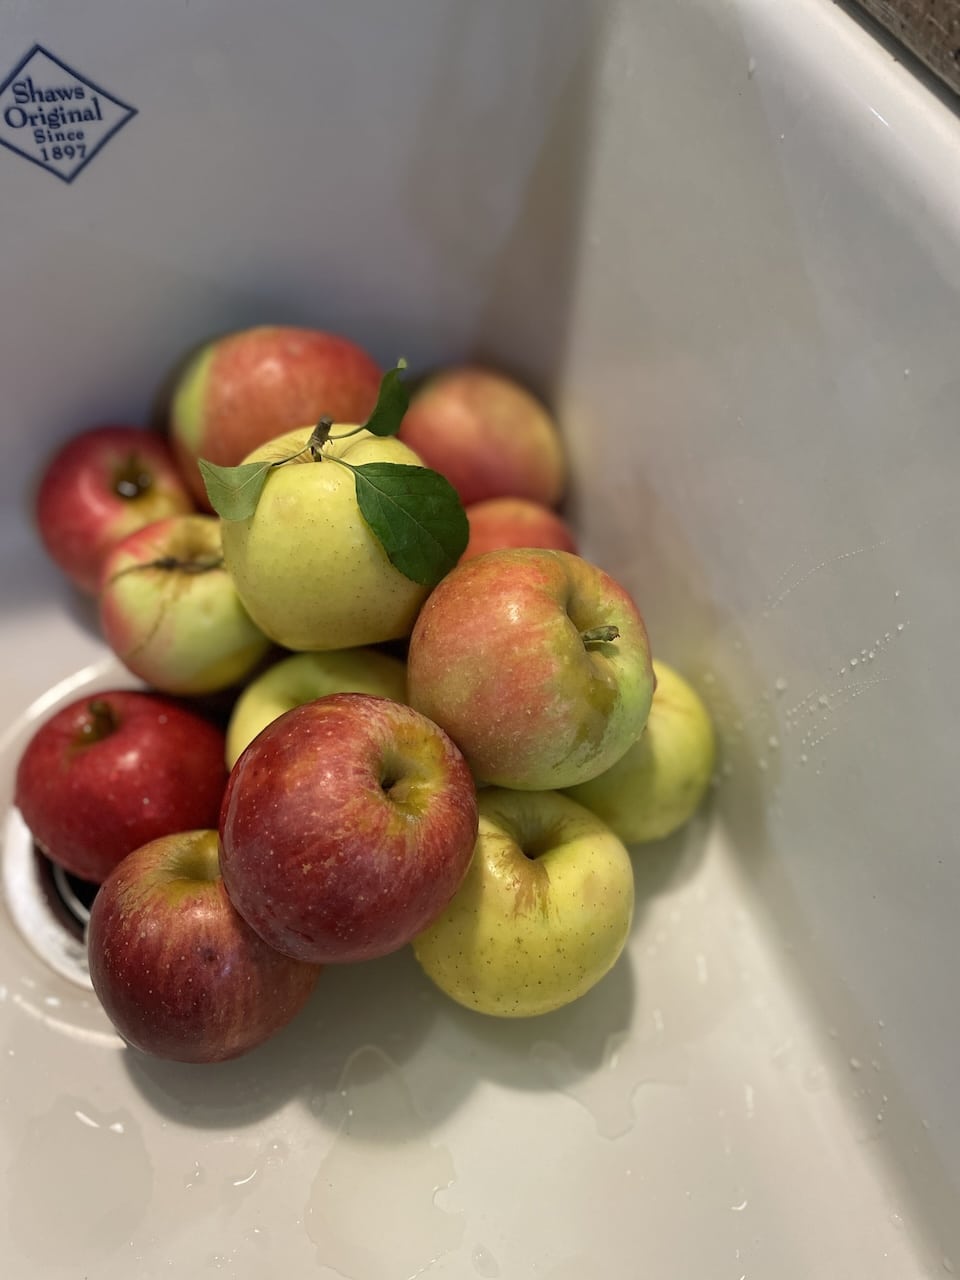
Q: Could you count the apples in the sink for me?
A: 13